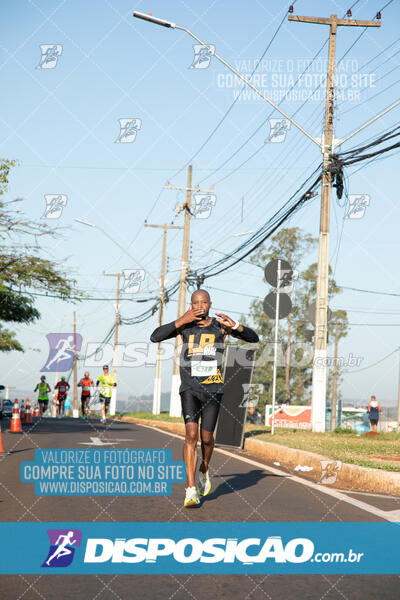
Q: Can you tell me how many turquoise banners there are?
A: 2